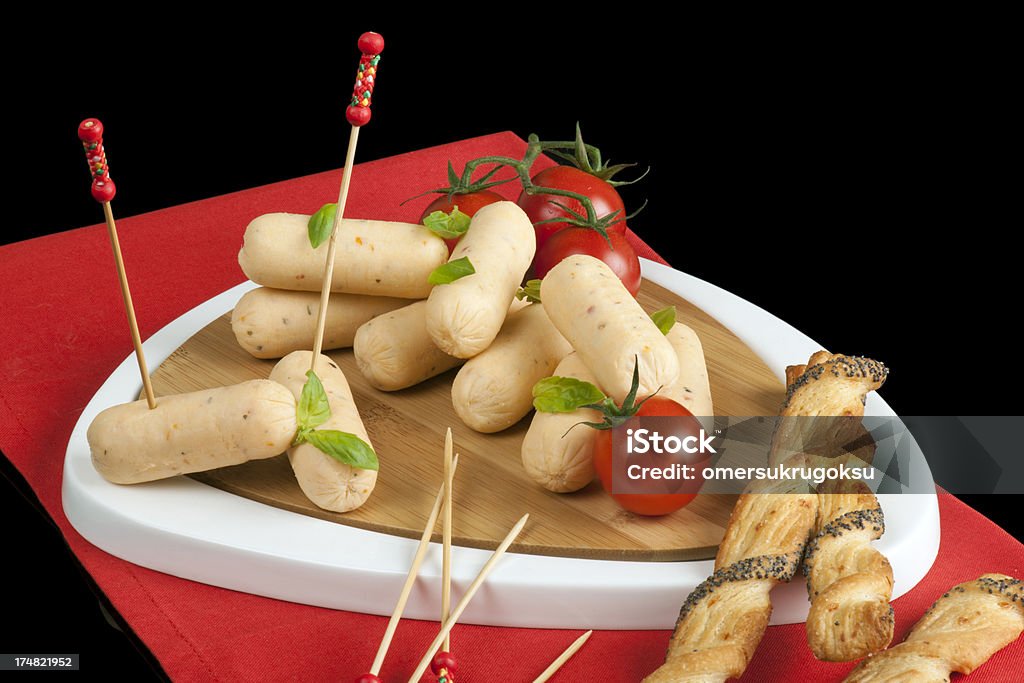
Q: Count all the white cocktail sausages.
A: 10